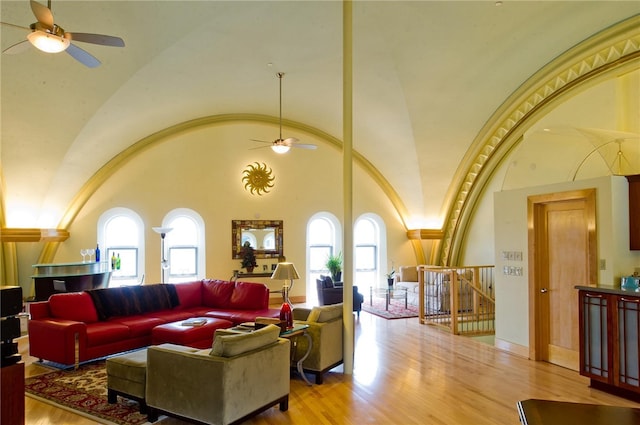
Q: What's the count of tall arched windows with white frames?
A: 4